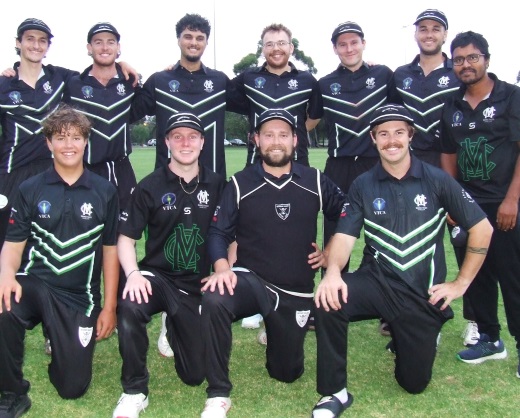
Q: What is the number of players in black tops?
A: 11